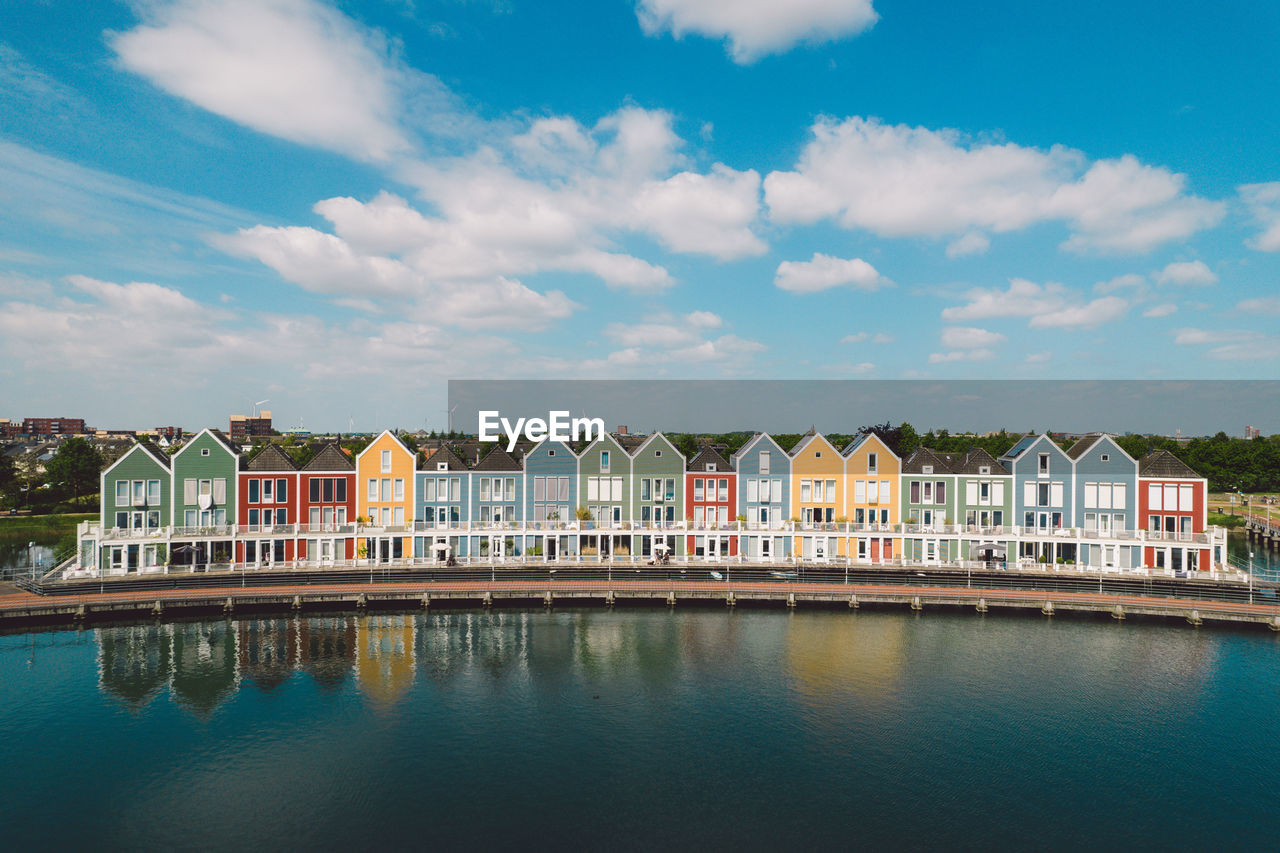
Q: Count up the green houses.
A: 6